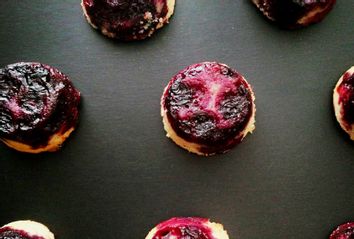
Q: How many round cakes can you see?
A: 8